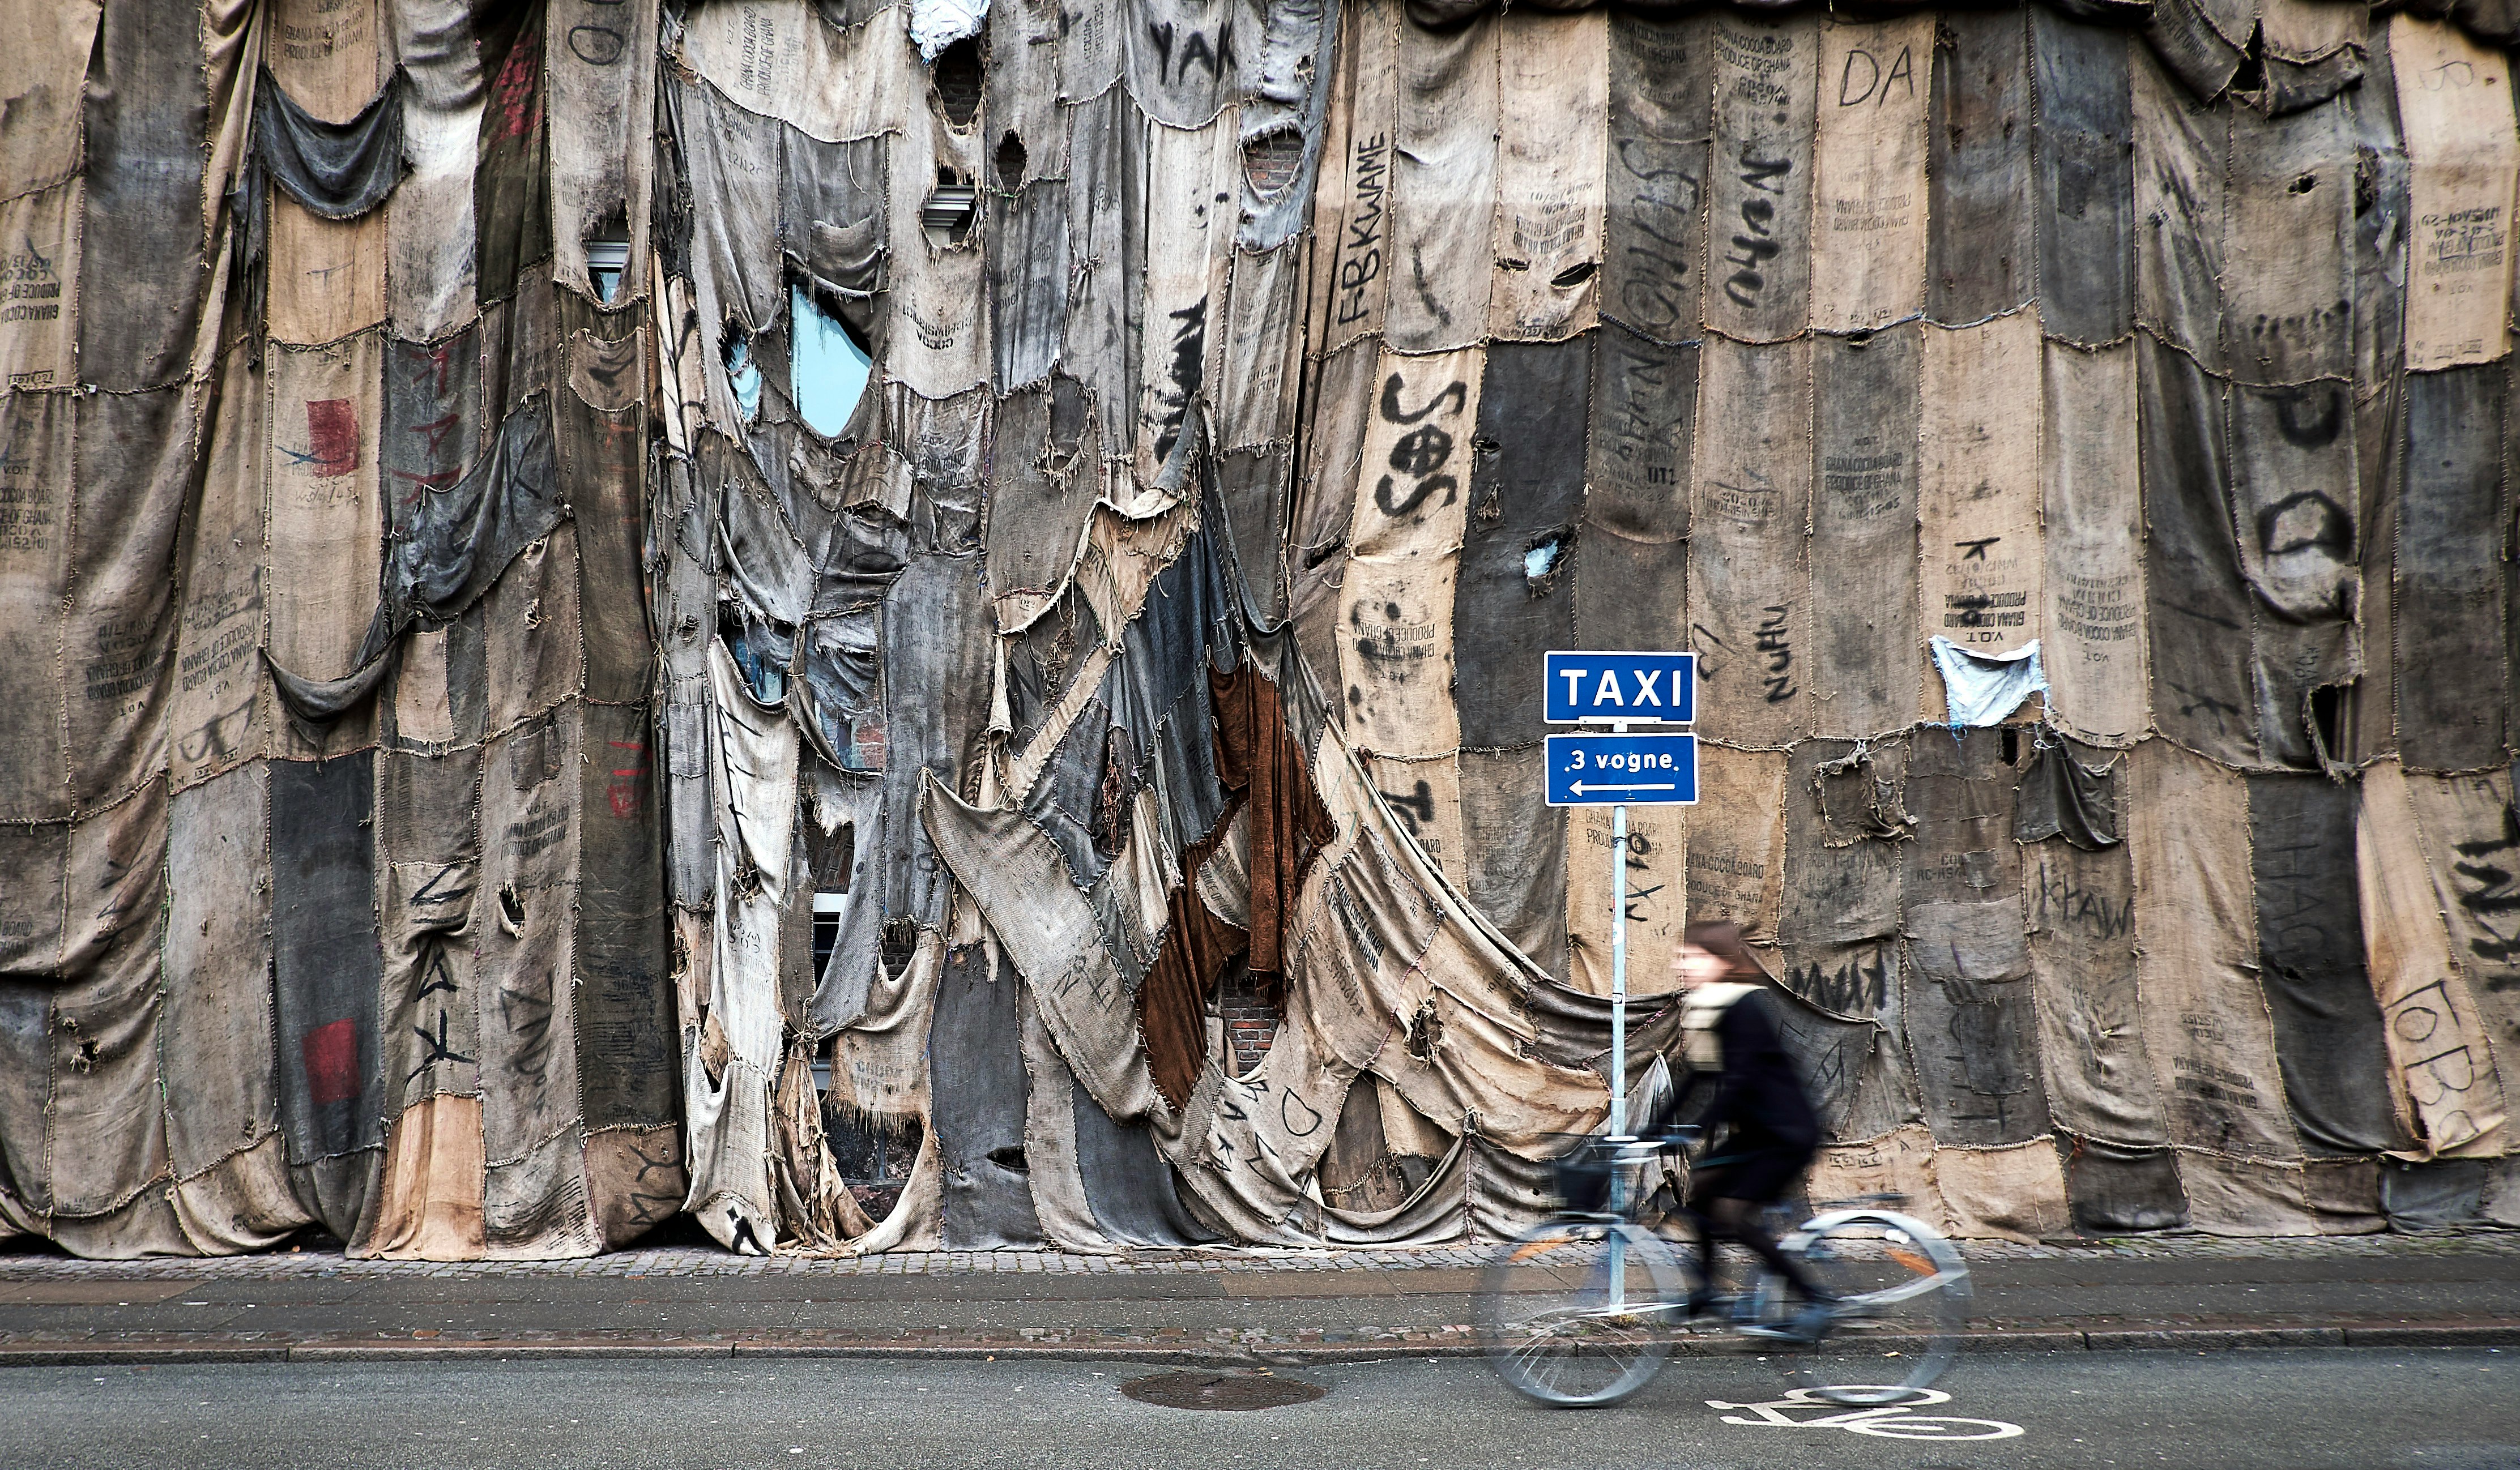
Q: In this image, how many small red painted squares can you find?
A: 2